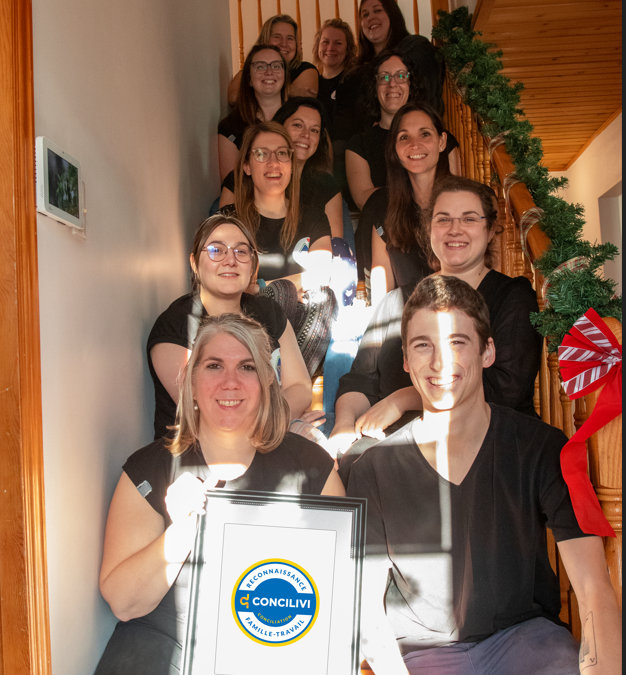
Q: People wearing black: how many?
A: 12